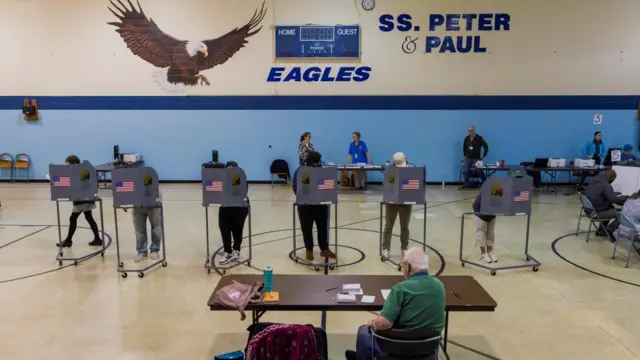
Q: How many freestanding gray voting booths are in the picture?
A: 6